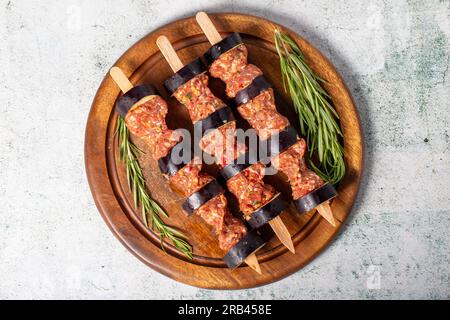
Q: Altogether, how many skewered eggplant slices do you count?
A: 12